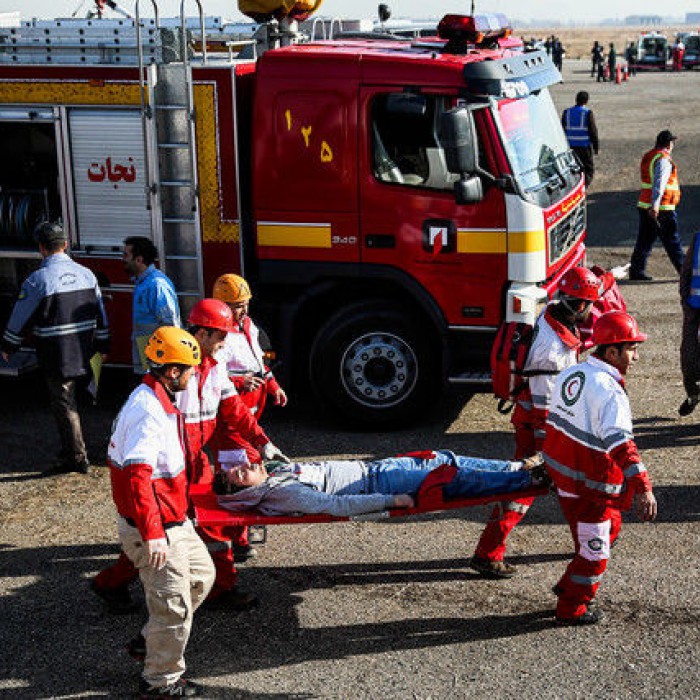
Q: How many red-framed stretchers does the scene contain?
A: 1